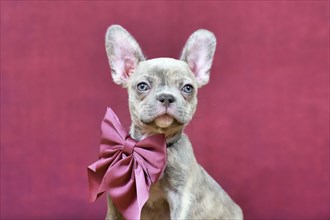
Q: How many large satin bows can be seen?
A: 1